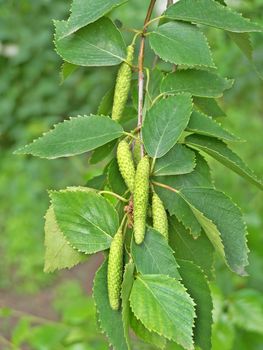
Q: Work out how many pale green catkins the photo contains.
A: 5